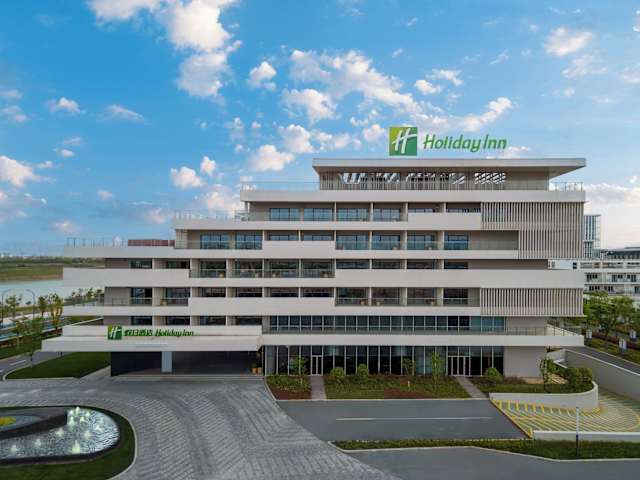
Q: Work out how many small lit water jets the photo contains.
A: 11